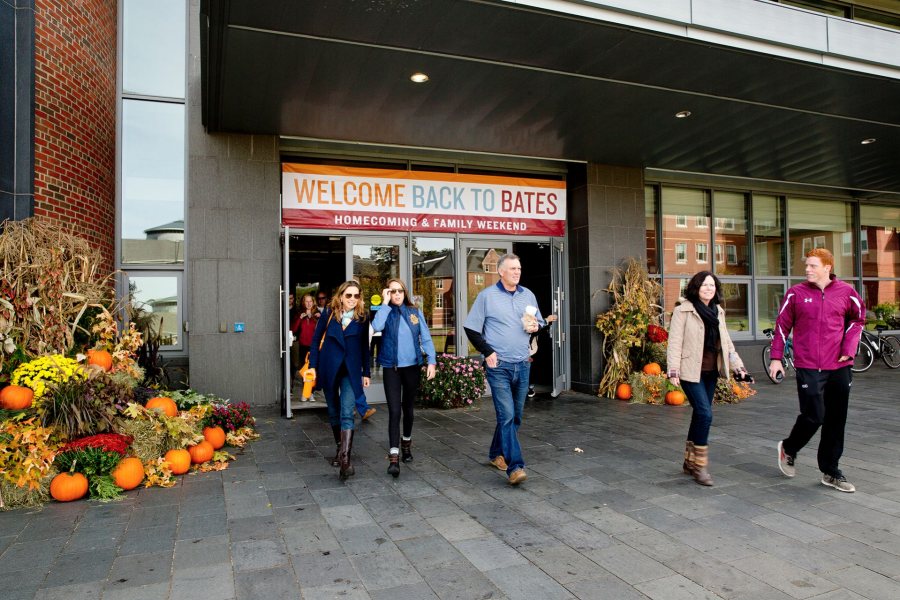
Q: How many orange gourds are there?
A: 11